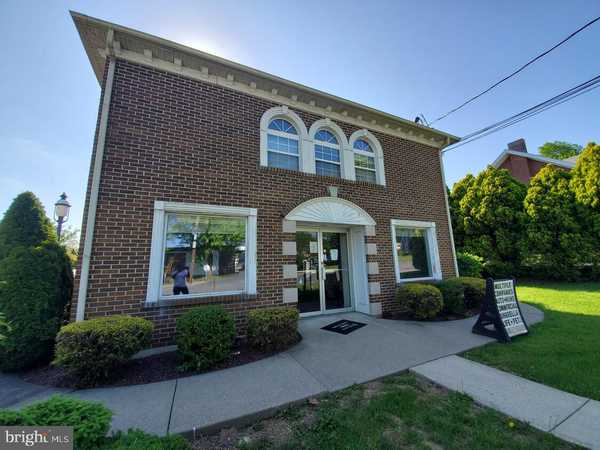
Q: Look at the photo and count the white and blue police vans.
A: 0